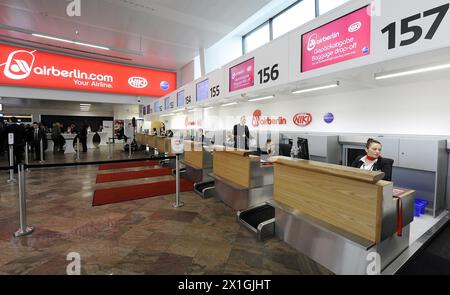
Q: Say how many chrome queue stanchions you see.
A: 8